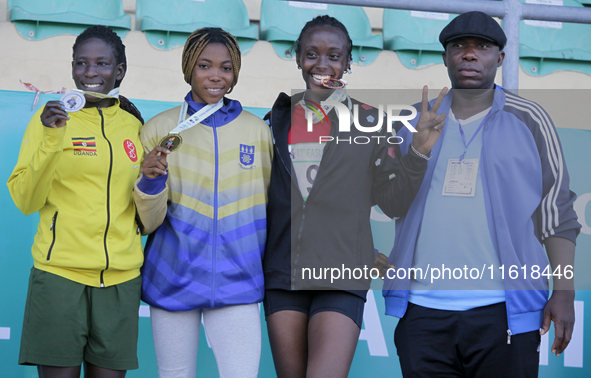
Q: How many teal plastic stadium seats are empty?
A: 5